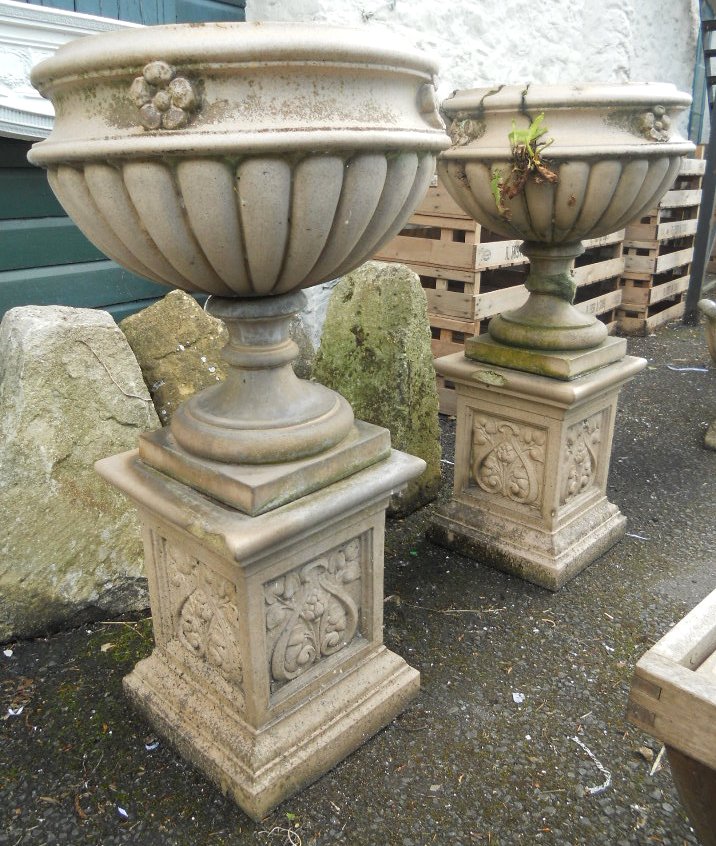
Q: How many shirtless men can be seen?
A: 0